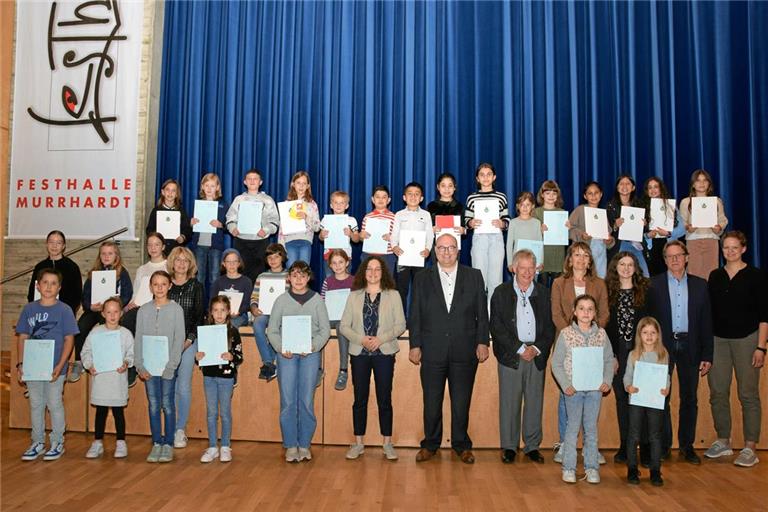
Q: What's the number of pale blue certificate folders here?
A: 14